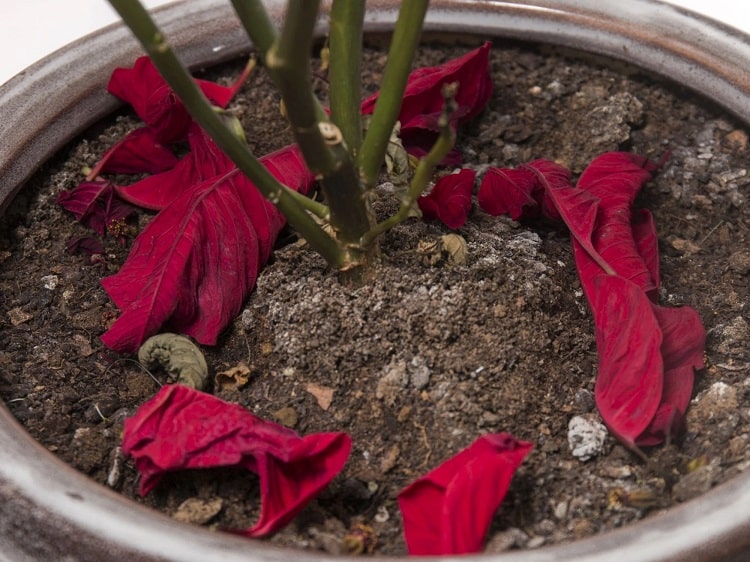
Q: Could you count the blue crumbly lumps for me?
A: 0